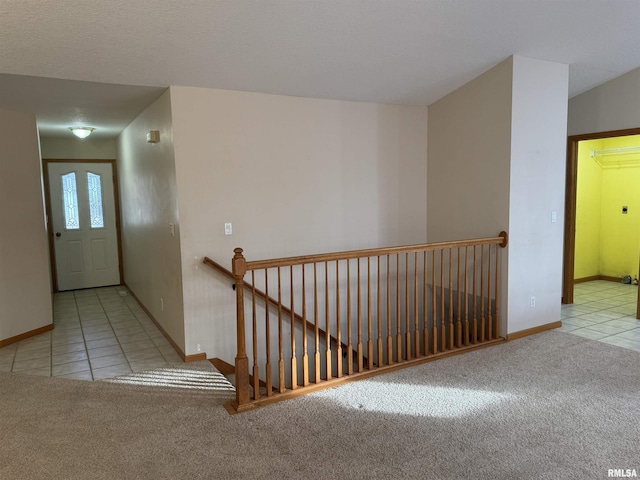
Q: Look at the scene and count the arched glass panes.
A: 2